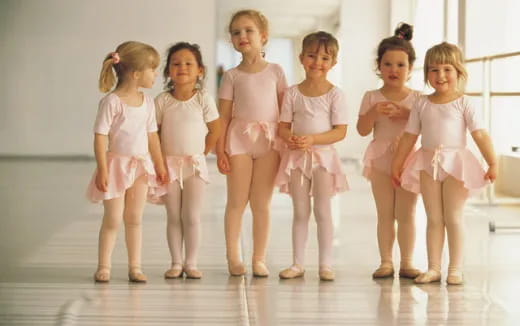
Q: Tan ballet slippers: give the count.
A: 12